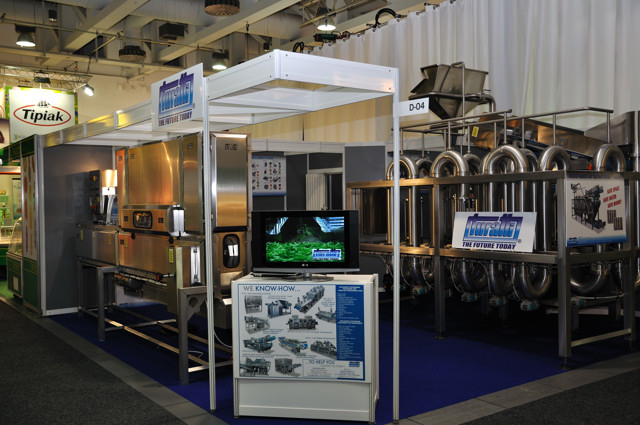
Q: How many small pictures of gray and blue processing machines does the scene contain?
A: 11